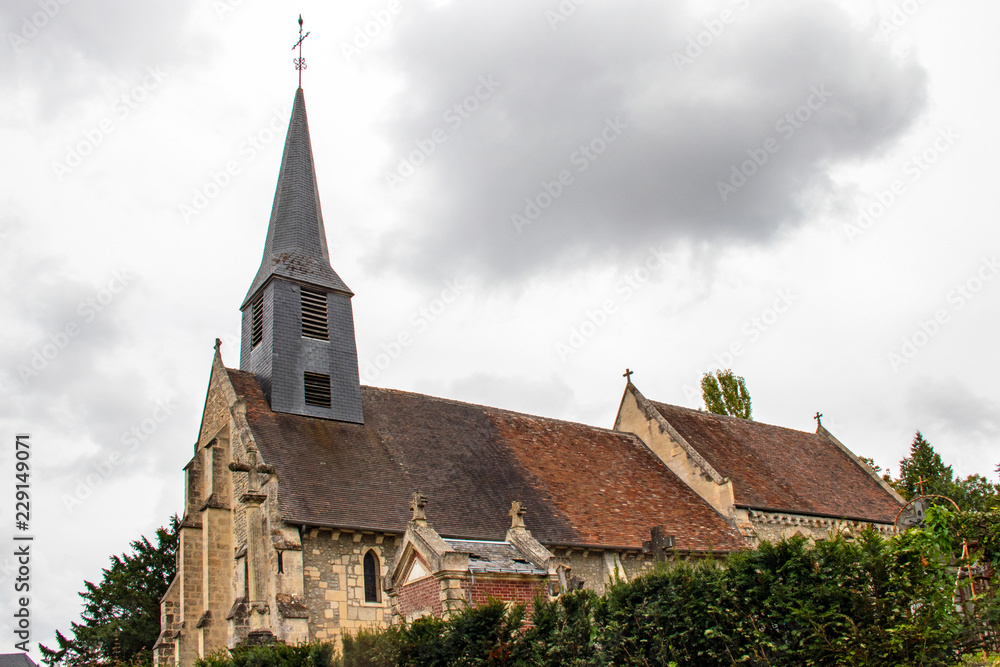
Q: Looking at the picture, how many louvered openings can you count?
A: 3